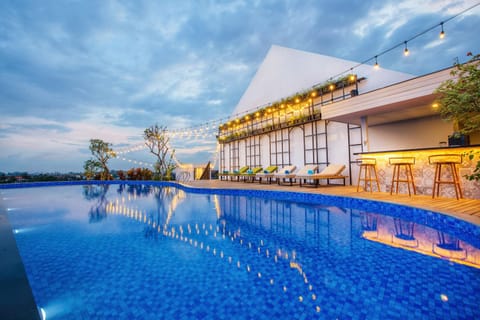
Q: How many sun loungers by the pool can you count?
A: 6